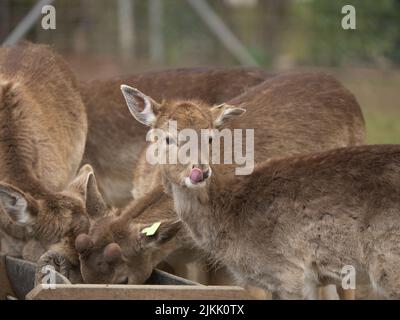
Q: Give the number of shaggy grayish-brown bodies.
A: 4